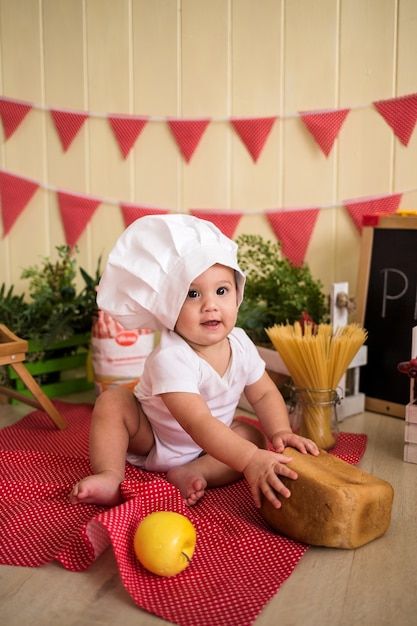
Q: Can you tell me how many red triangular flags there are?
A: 13